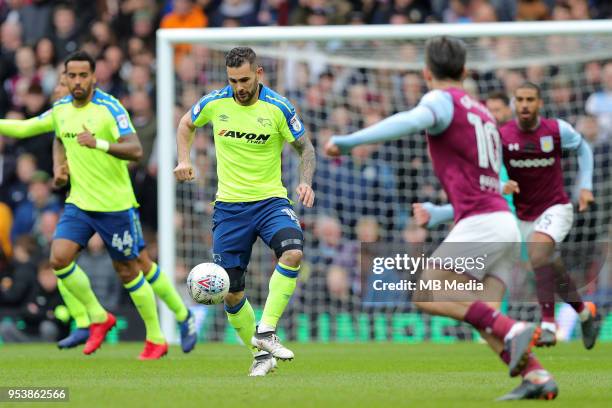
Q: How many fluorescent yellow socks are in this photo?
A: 6